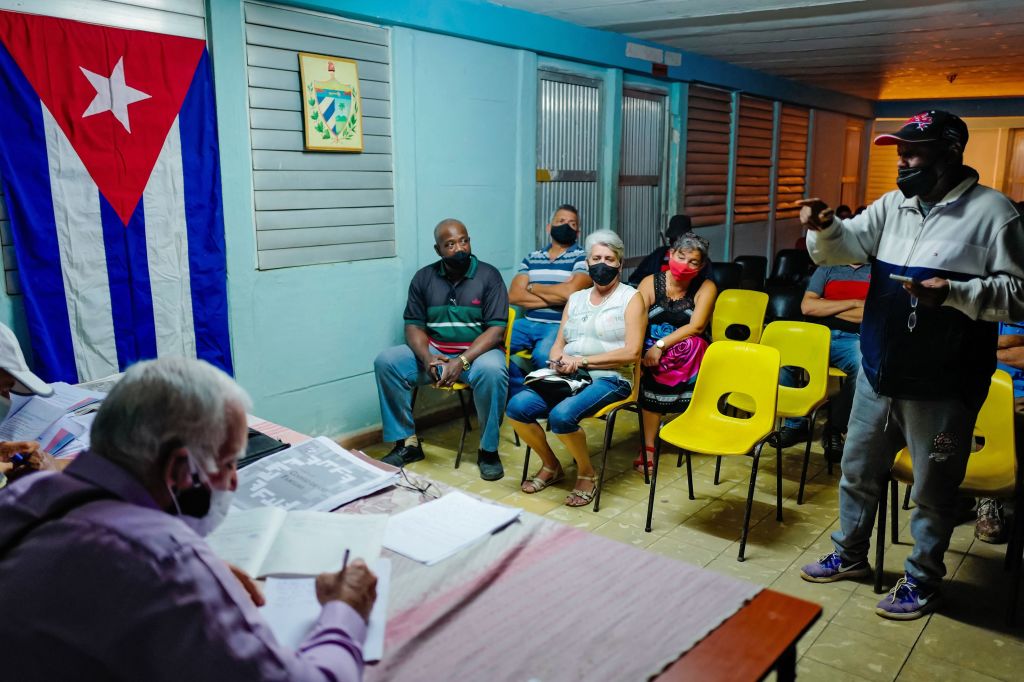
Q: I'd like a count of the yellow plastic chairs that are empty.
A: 4